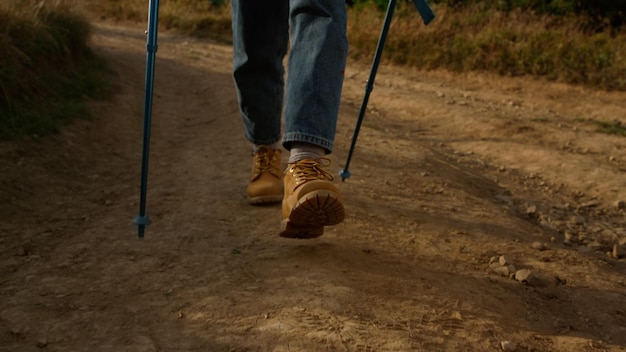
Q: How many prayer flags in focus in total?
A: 0